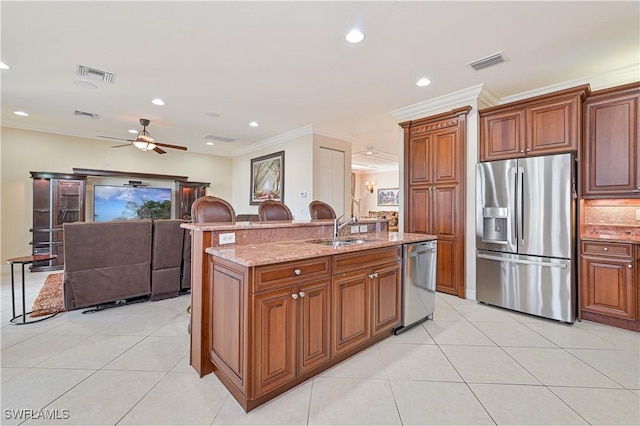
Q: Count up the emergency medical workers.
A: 0